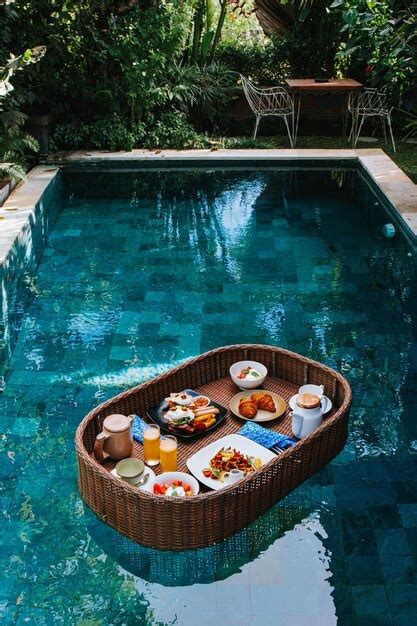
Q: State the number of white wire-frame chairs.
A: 2